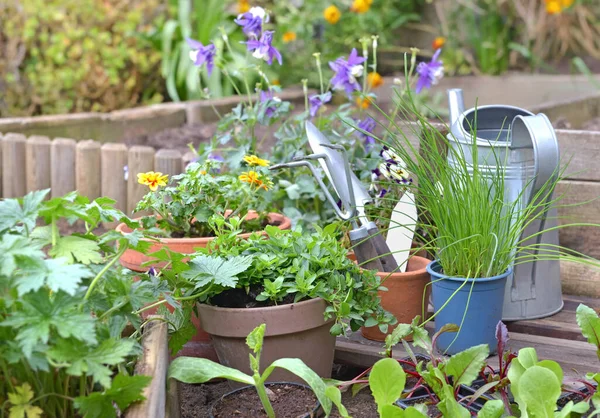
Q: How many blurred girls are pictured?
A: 0